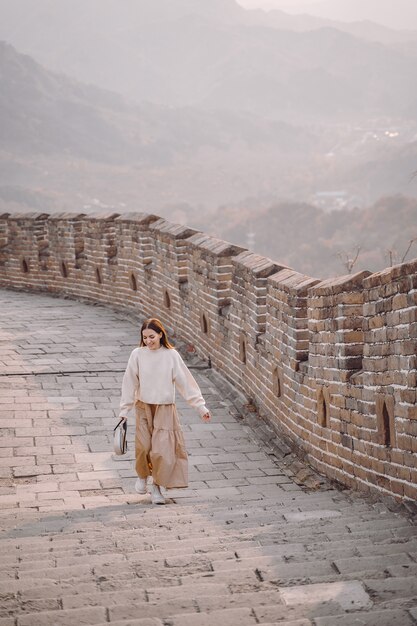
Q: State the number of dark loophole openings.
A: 10